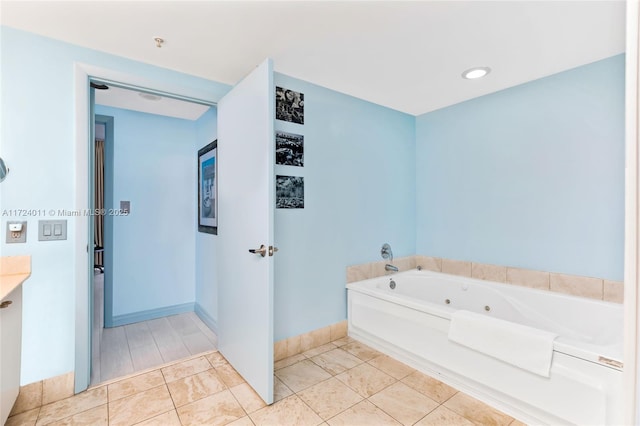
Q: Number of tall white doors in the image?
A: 1